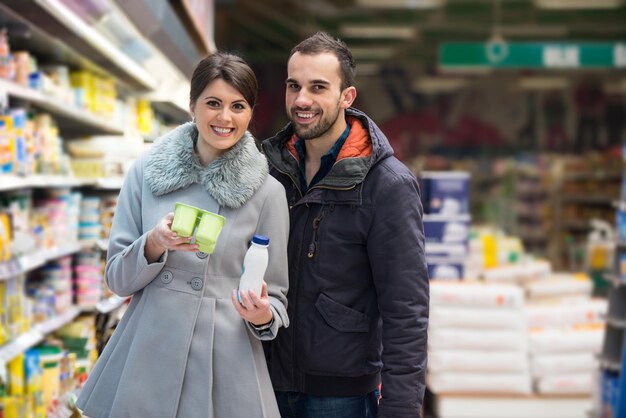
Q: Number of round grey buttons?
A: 3